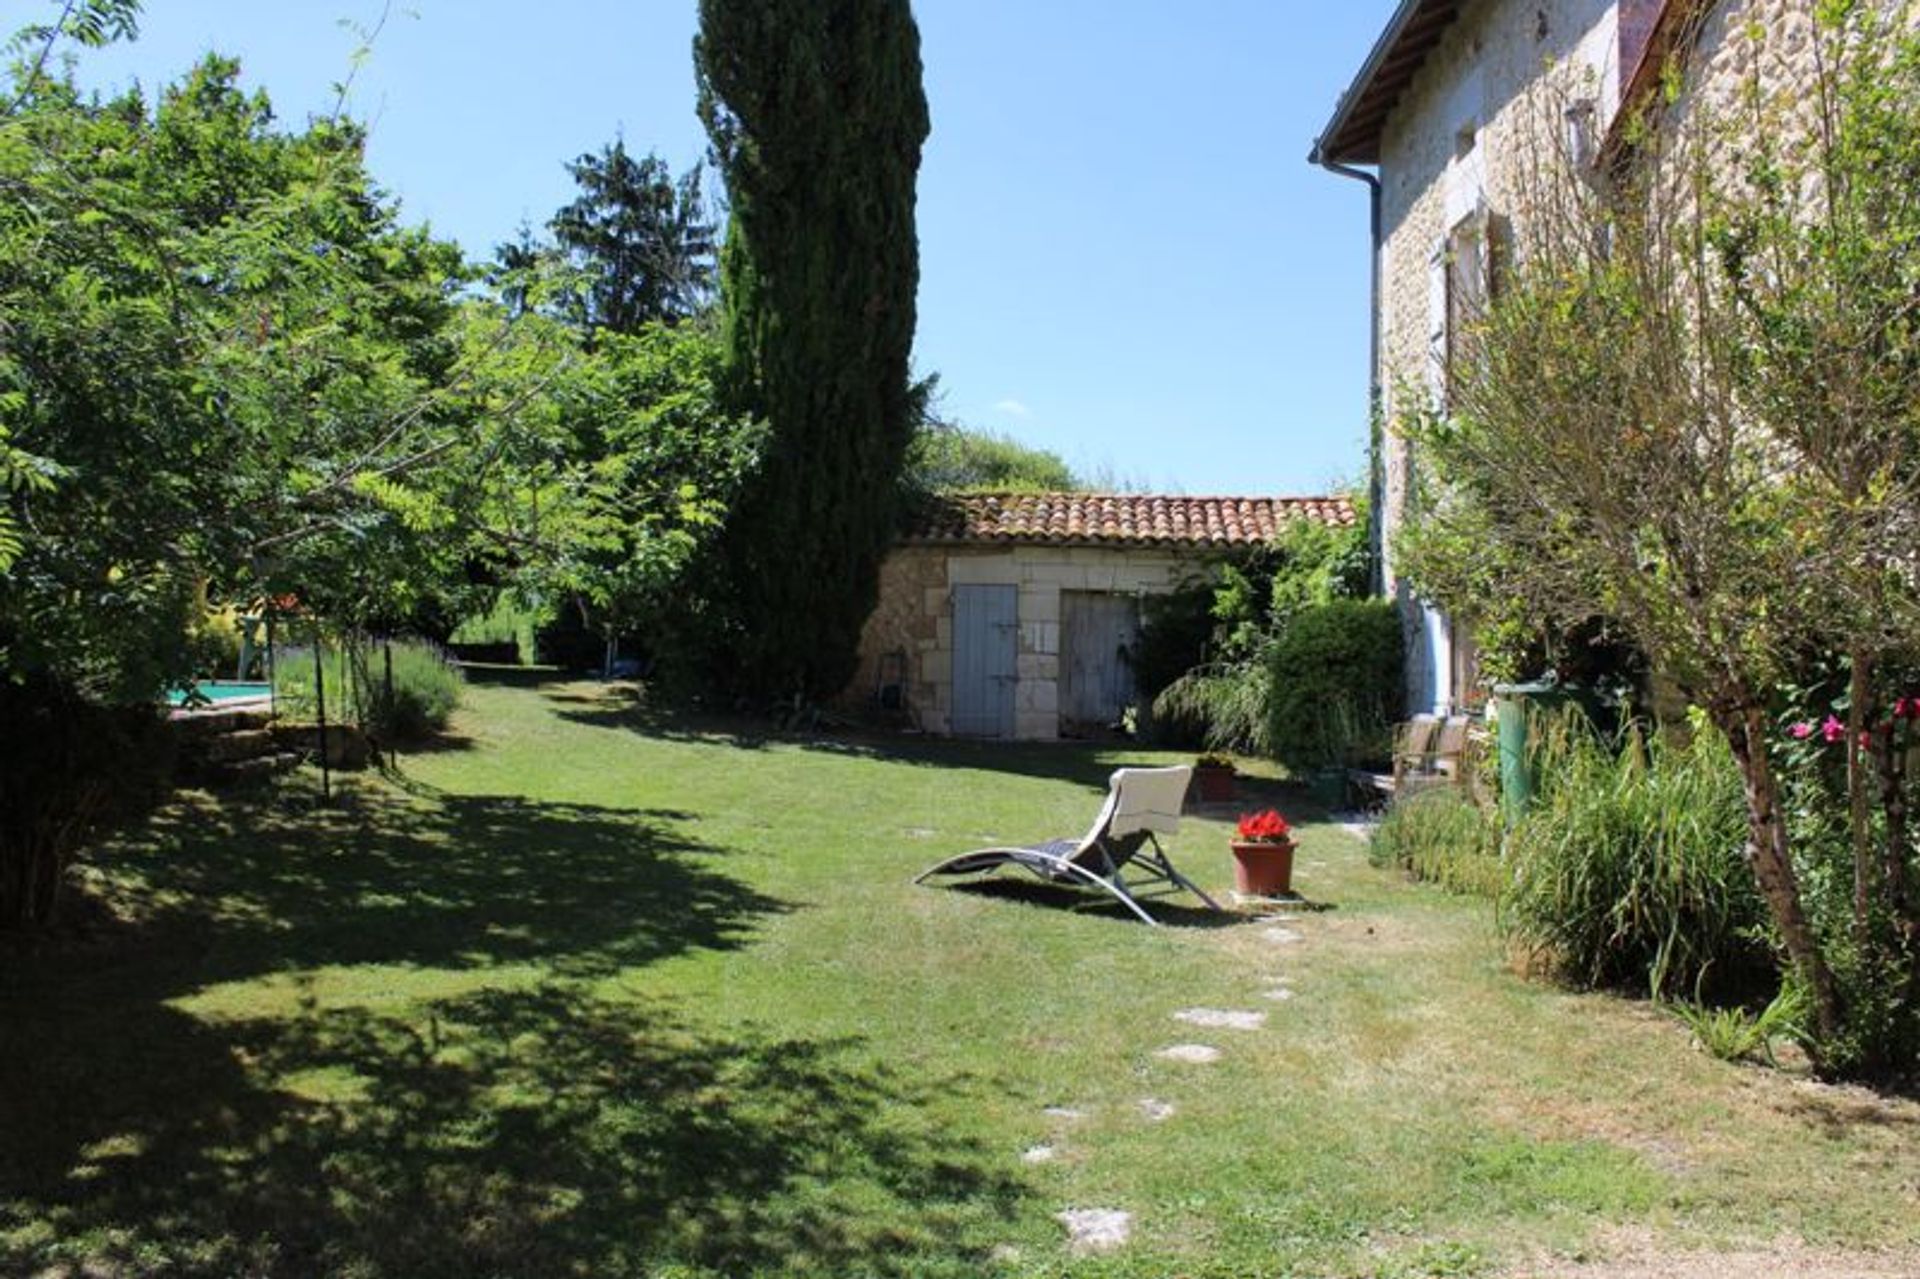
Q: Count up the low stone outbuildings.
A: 1